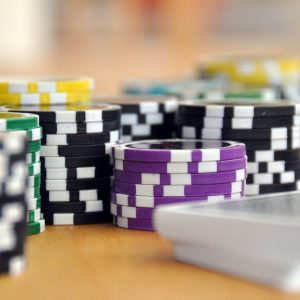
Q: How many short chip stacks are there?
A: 1